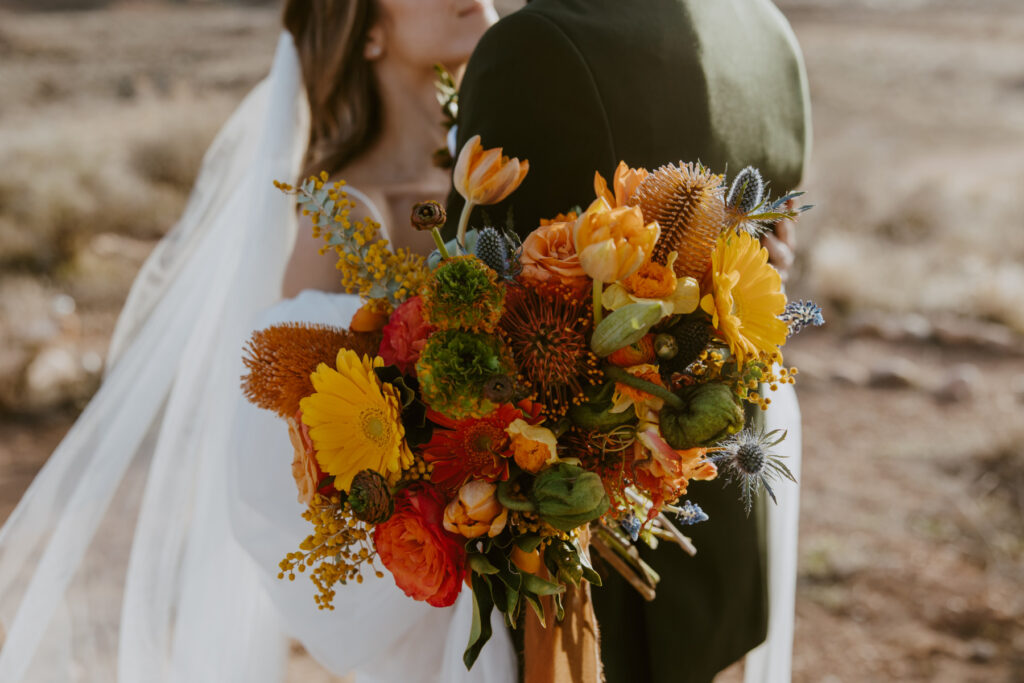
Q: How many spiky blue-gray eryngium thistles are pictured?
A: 3